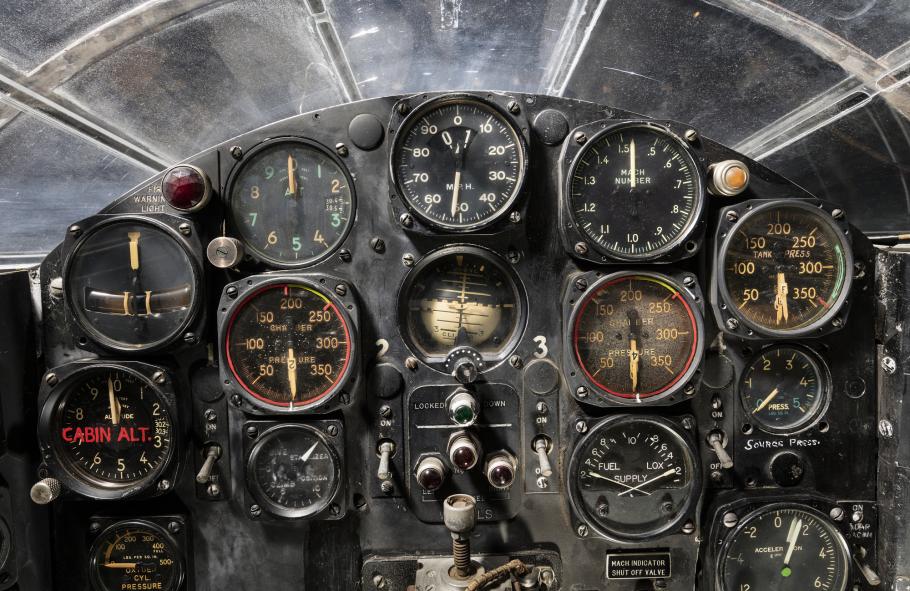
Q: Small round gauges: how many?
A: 3